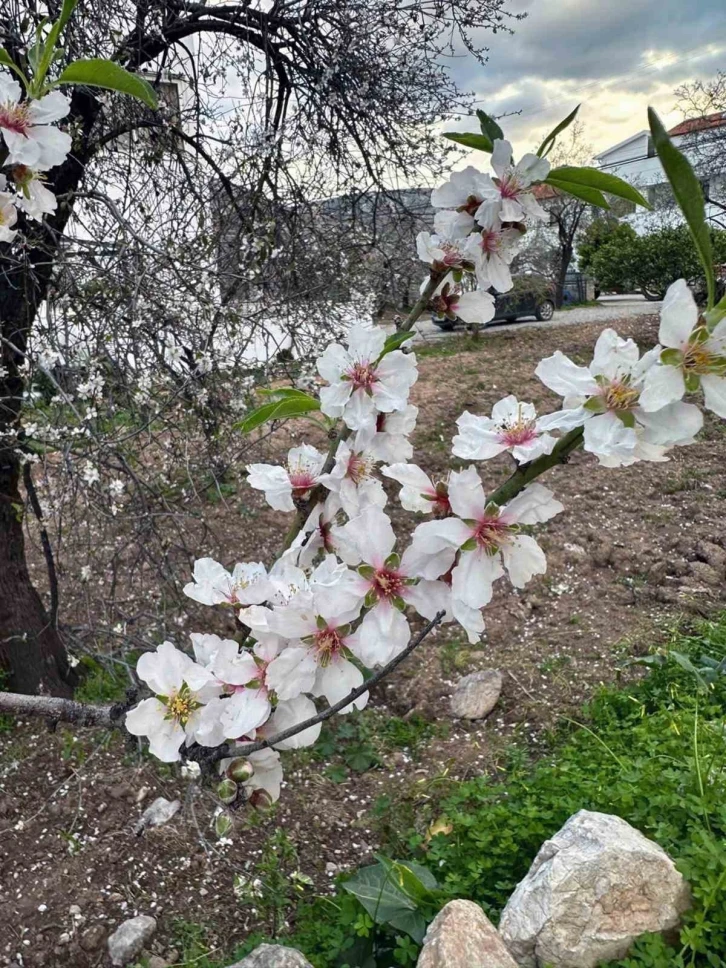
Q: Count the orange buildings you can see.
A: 0